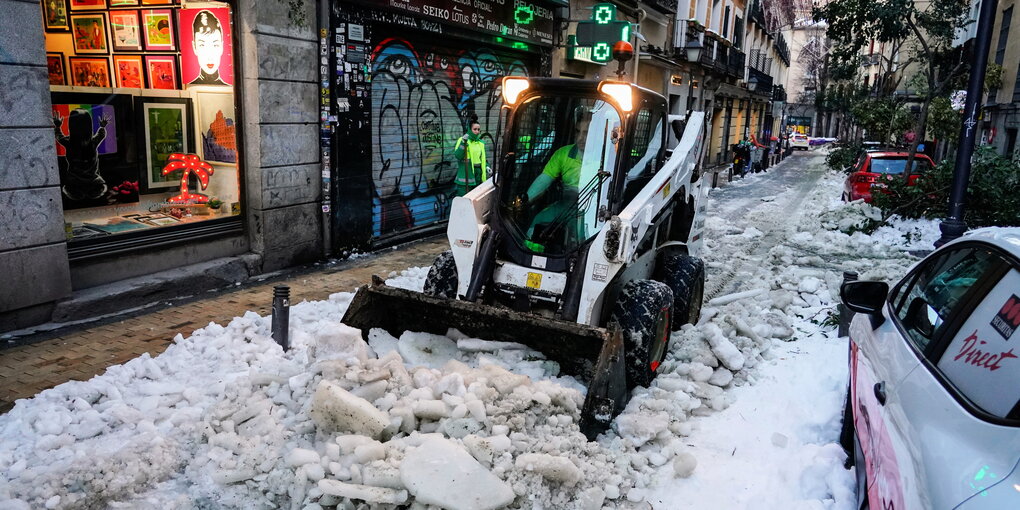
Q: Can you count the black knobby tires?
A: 3